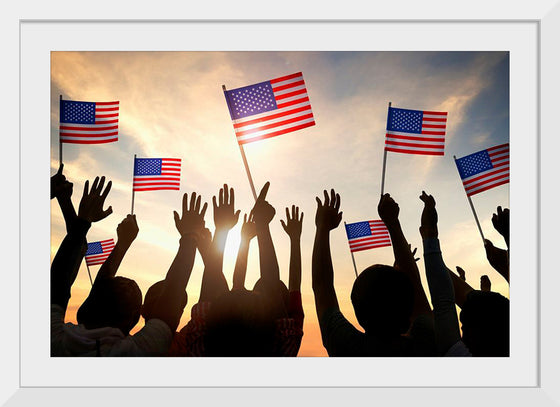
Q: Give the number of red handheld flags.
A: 7